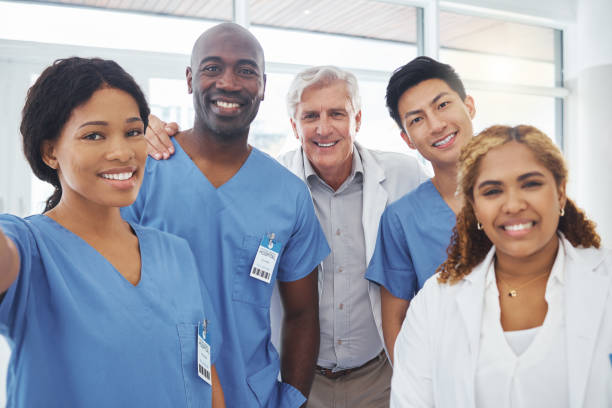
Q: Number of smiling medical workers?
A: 5